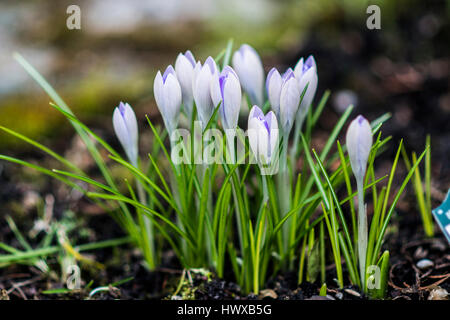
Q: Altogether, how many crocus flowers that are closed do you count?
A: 11